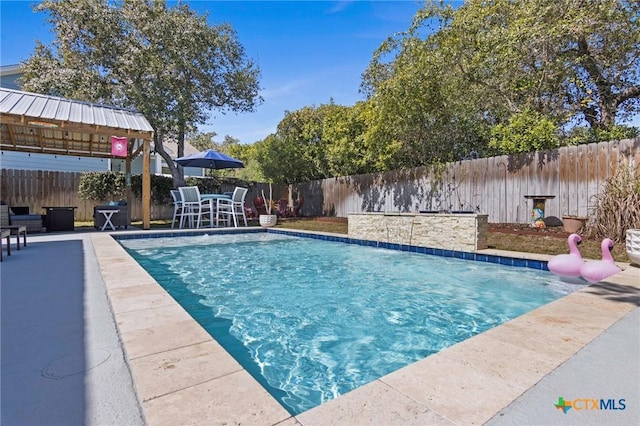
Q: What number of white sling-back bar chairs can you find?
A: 4